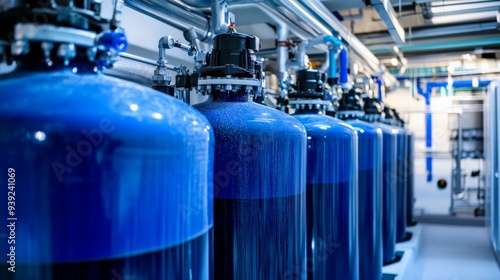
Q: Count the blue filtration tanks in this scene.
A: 7